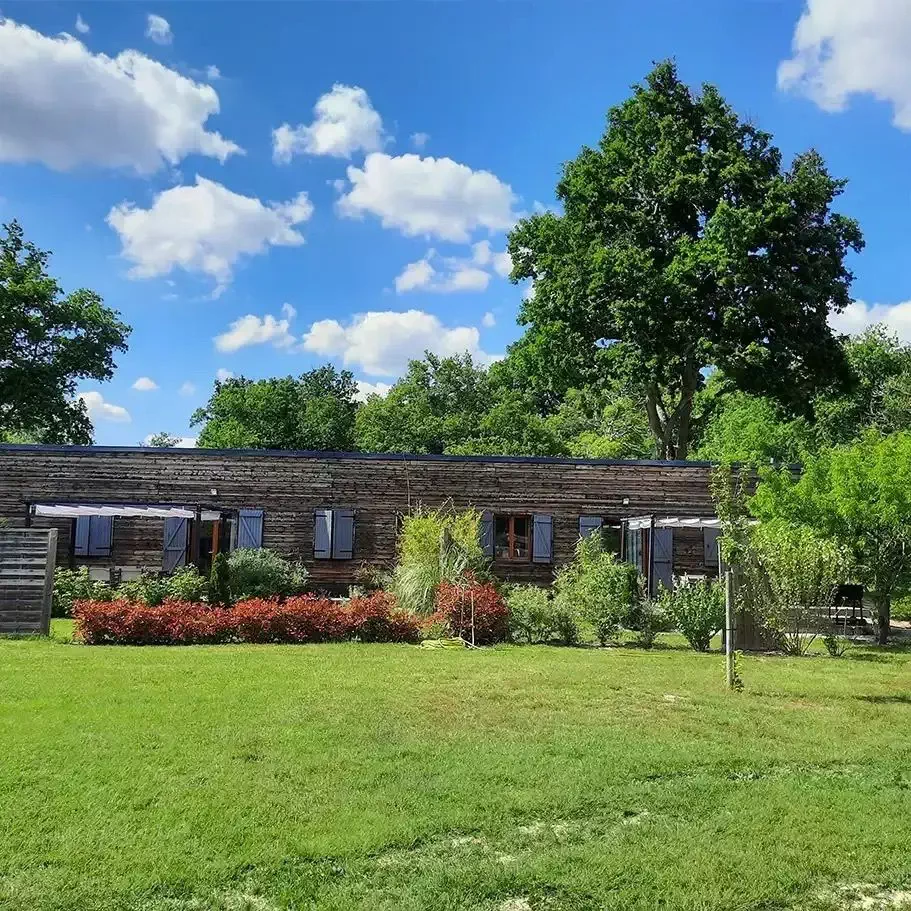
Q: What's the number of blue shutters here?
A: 11